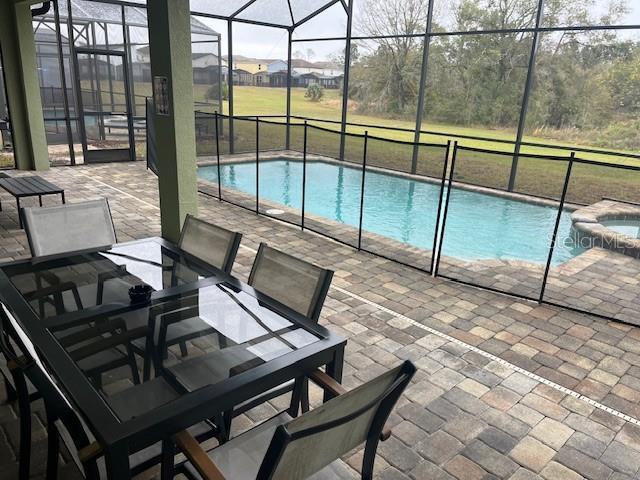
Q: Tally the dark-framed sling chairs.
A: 6